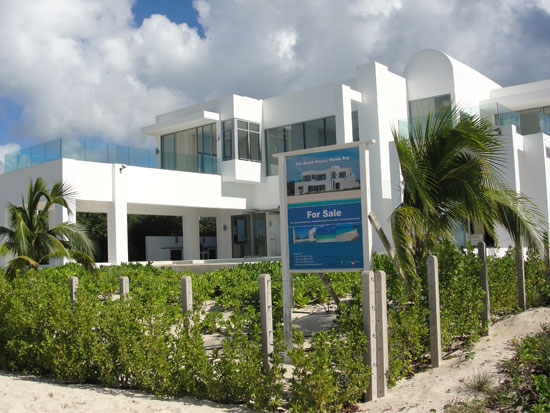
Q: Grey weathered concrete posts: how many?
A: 9